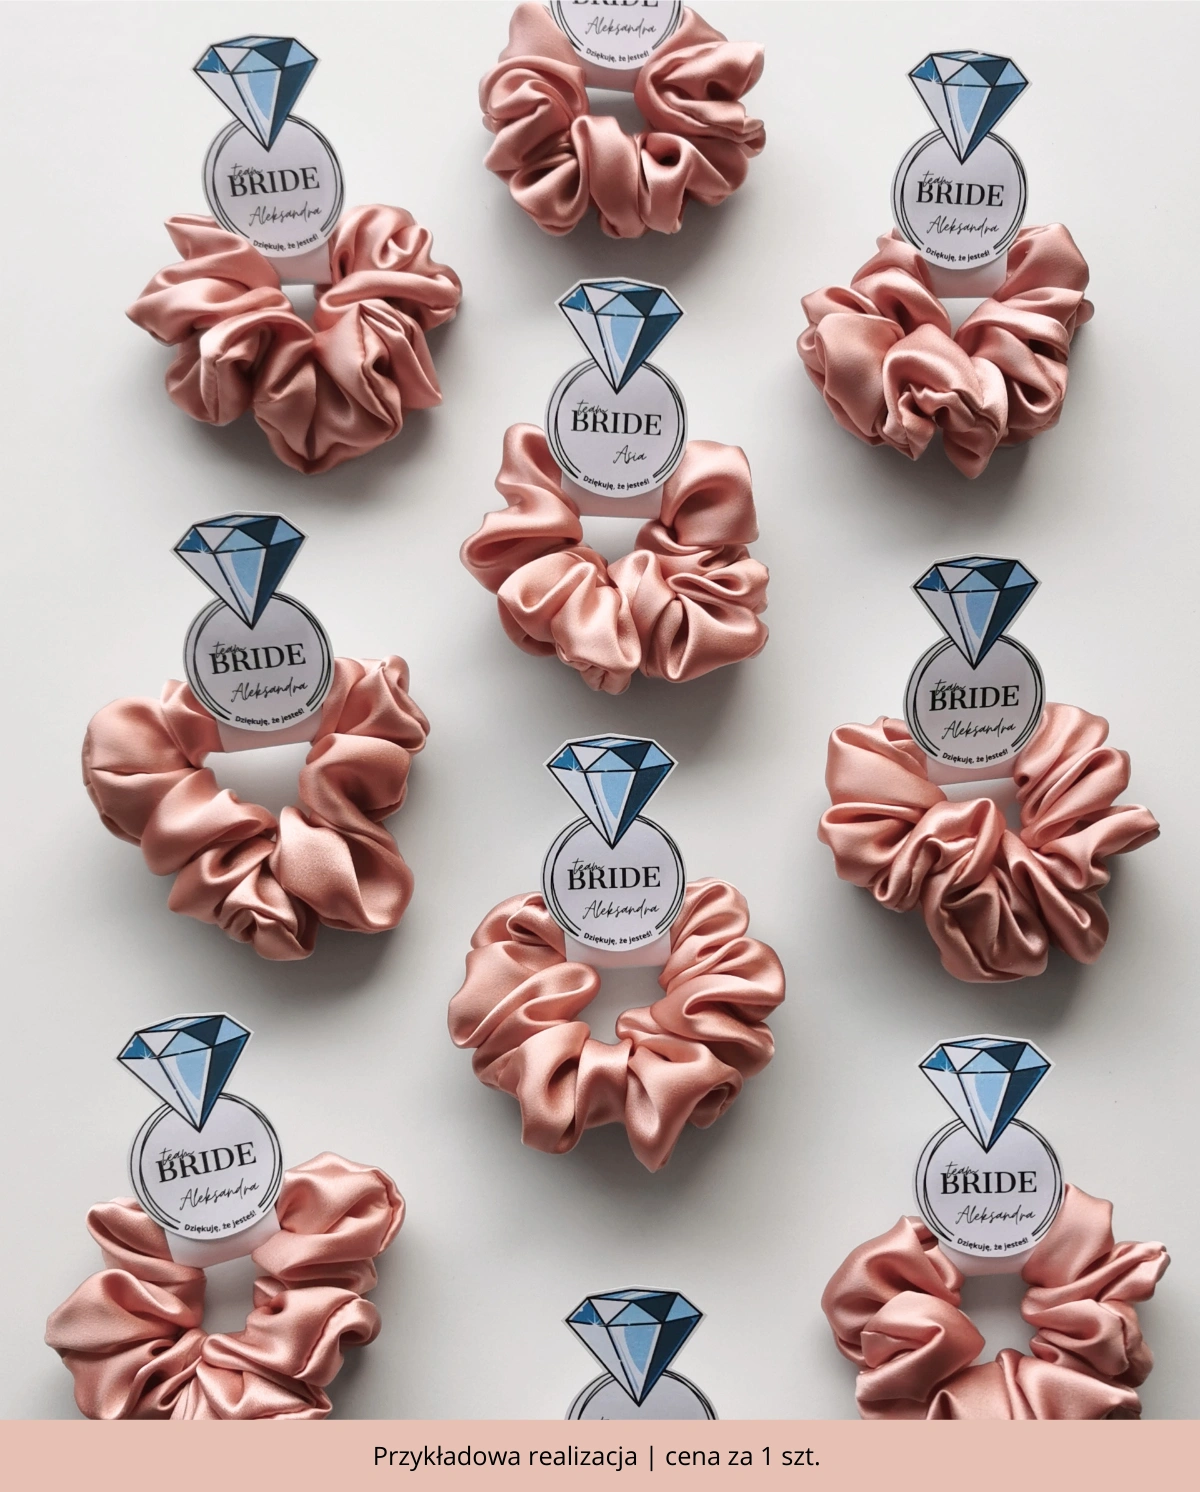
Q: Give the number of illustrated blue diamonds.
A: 9